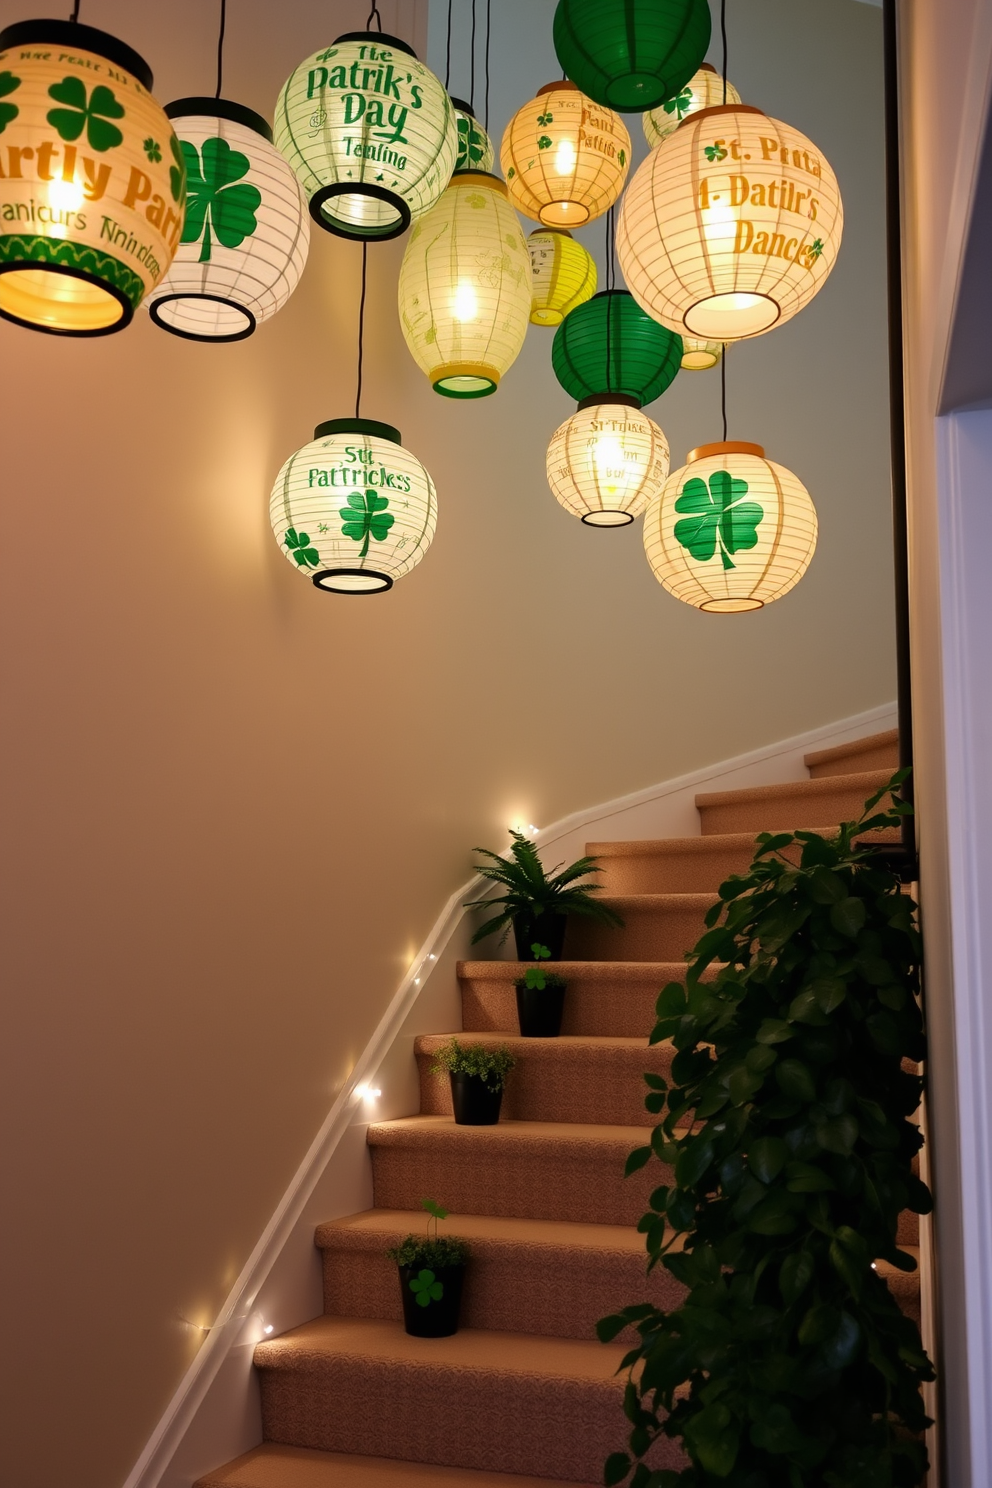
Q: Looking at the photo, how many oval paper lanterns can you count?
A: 1